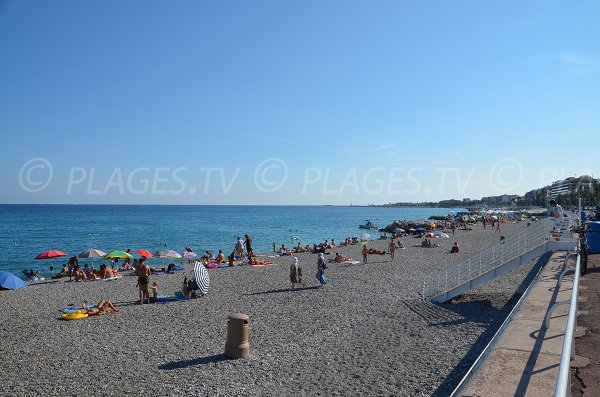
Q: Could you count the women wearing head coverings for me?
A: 2